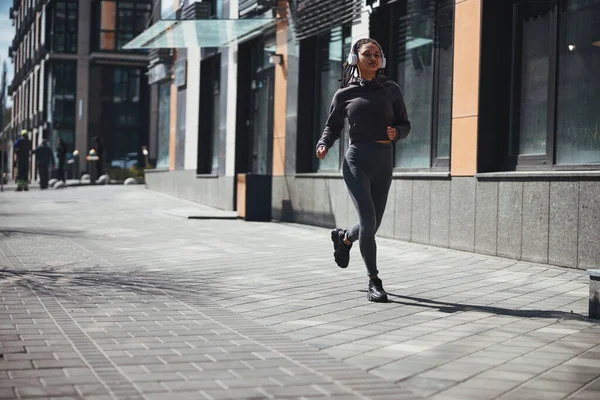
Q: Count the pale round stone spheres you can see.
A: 5